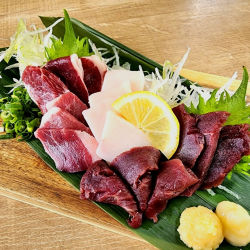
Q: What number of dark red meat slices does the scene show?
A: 6